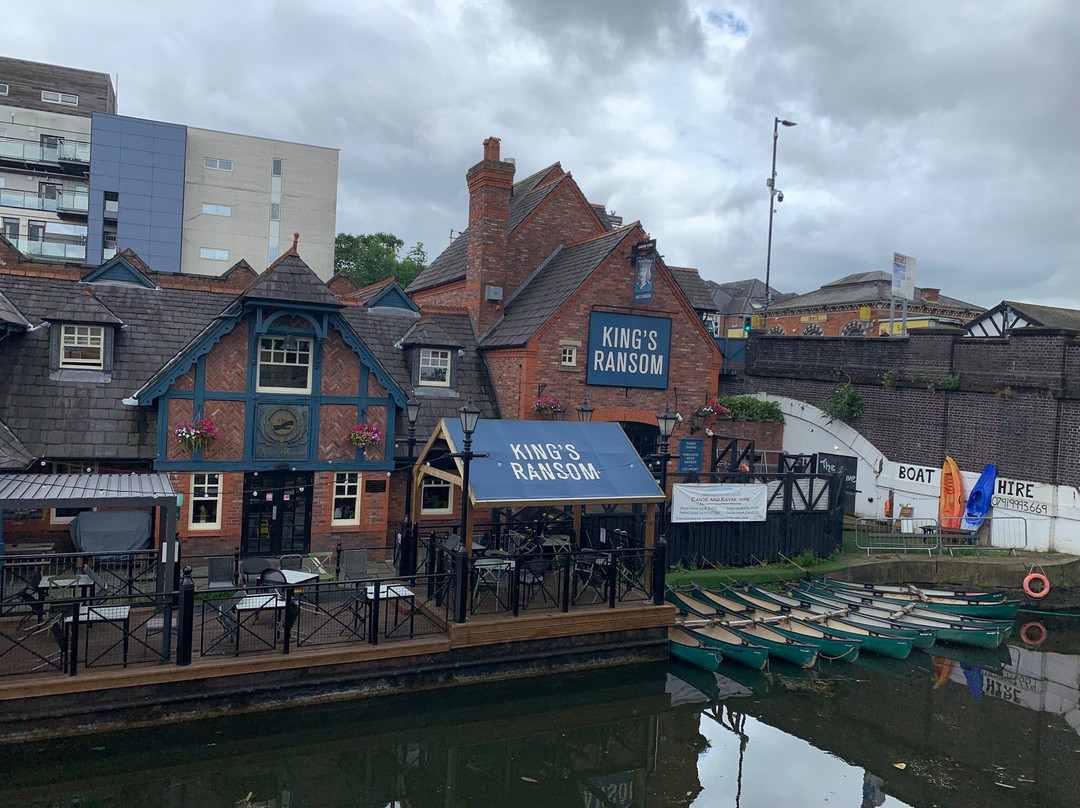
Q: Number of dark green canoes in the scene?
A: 10